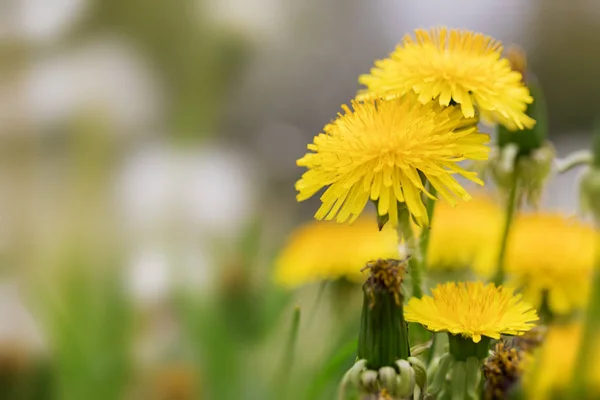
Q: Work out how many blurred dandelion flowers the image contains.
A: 4